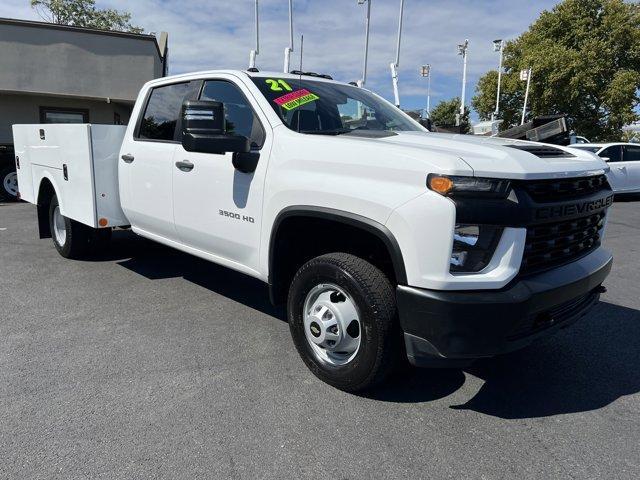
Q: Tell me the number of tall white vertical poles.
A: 8